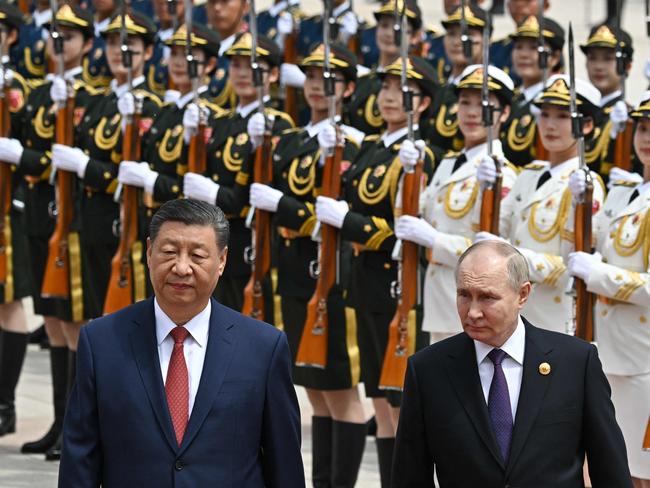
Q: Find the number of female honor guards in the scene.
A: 14